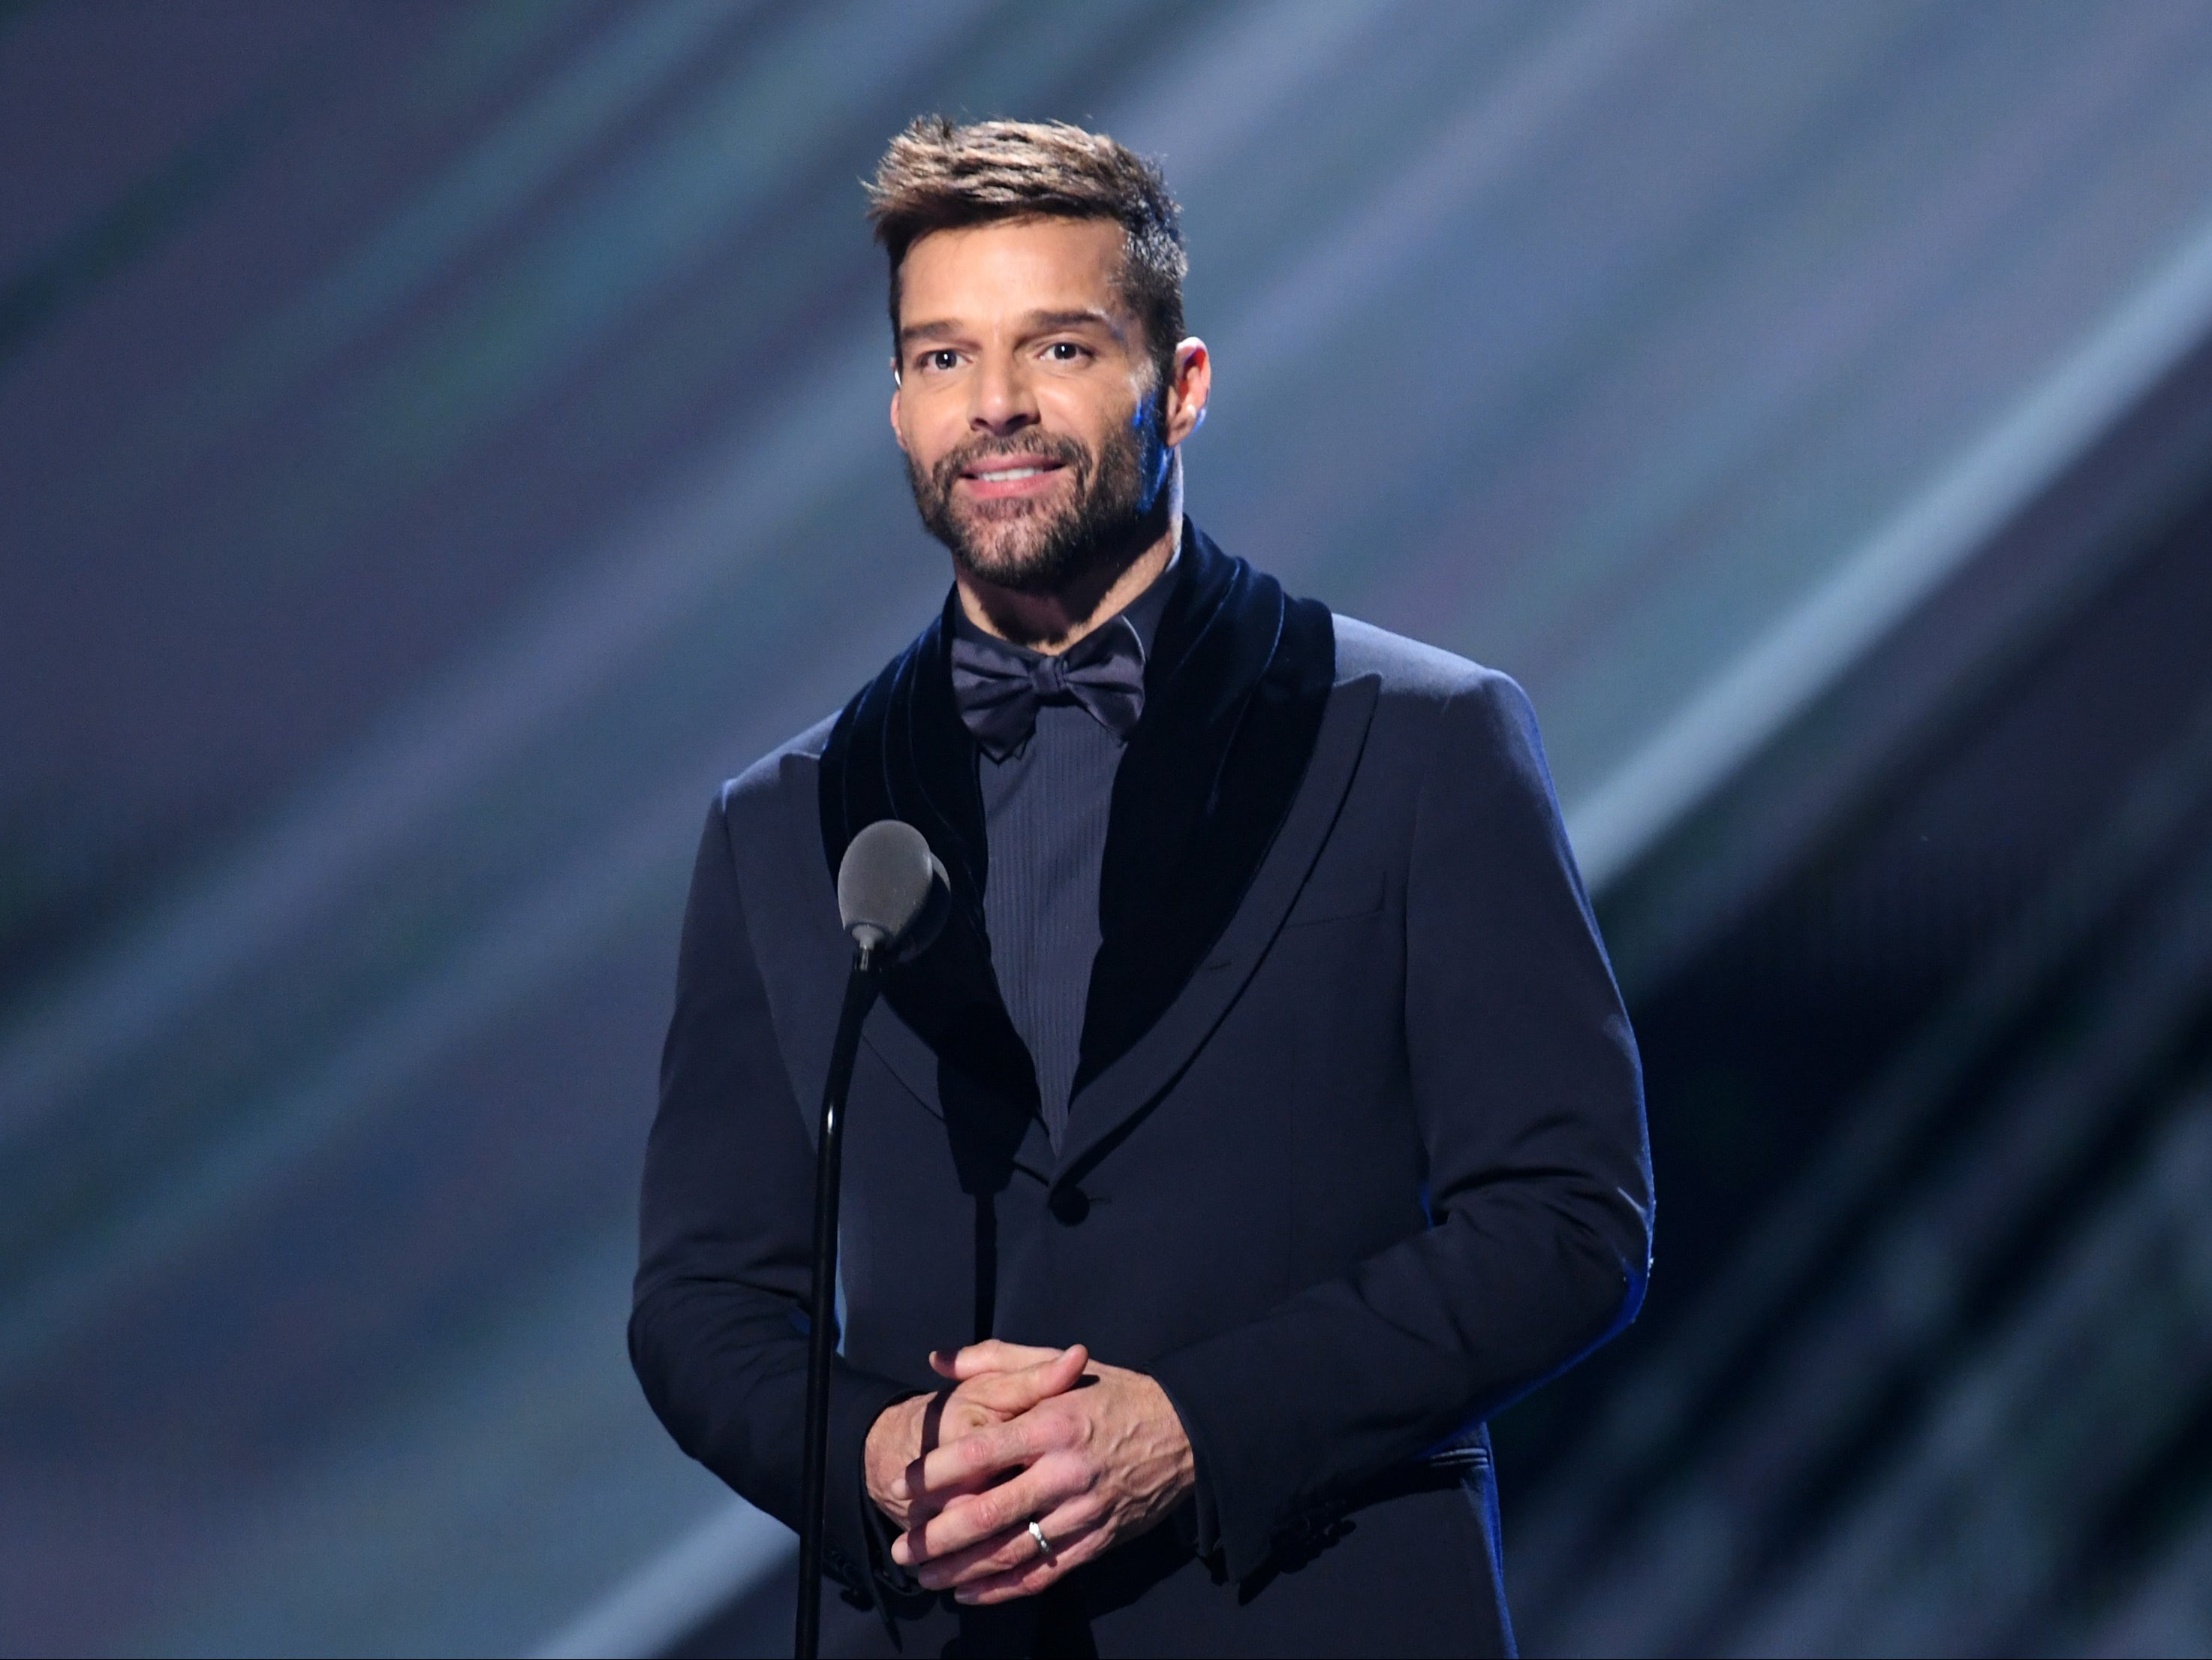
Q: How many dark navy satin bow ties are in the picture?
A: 1